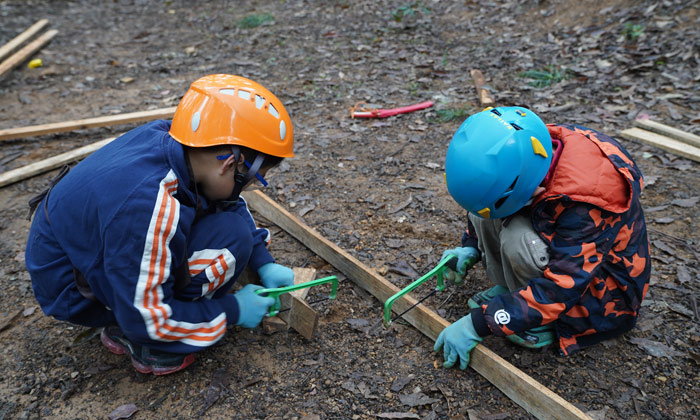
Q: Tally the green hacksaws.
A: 2